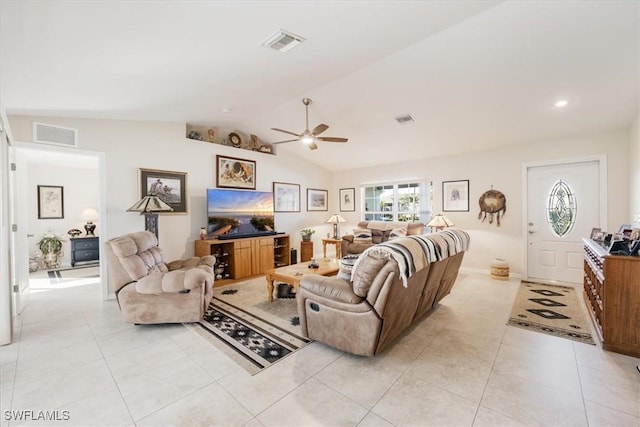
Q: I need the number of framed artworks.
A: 7